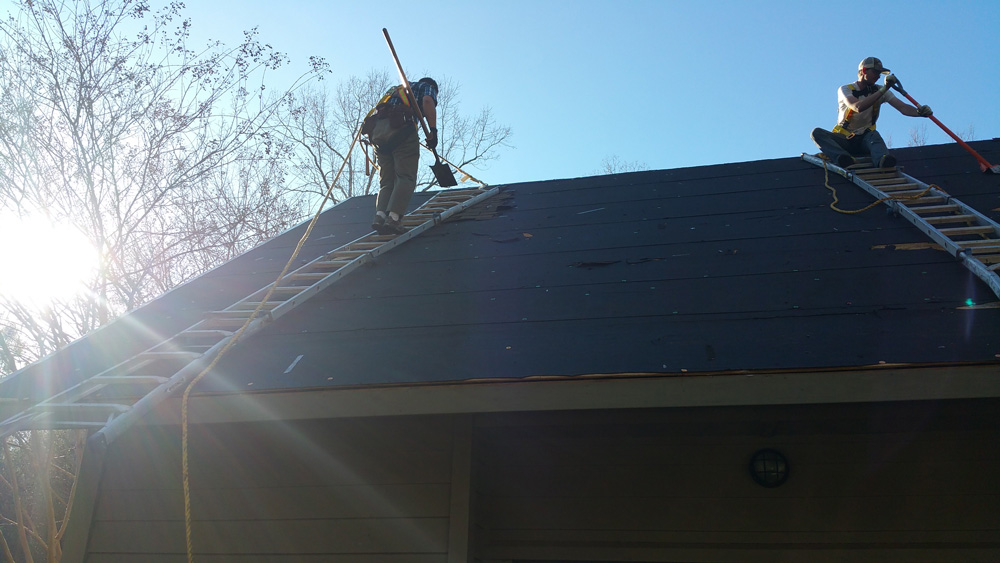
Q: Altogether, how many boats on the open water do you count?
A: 0